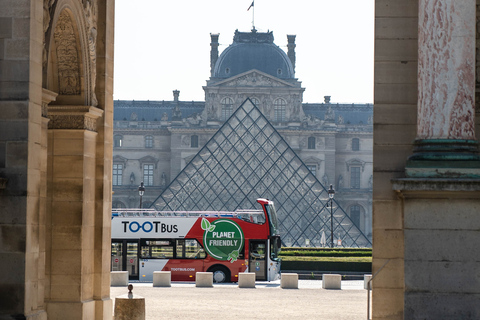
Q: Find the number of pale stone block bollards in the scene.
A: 7